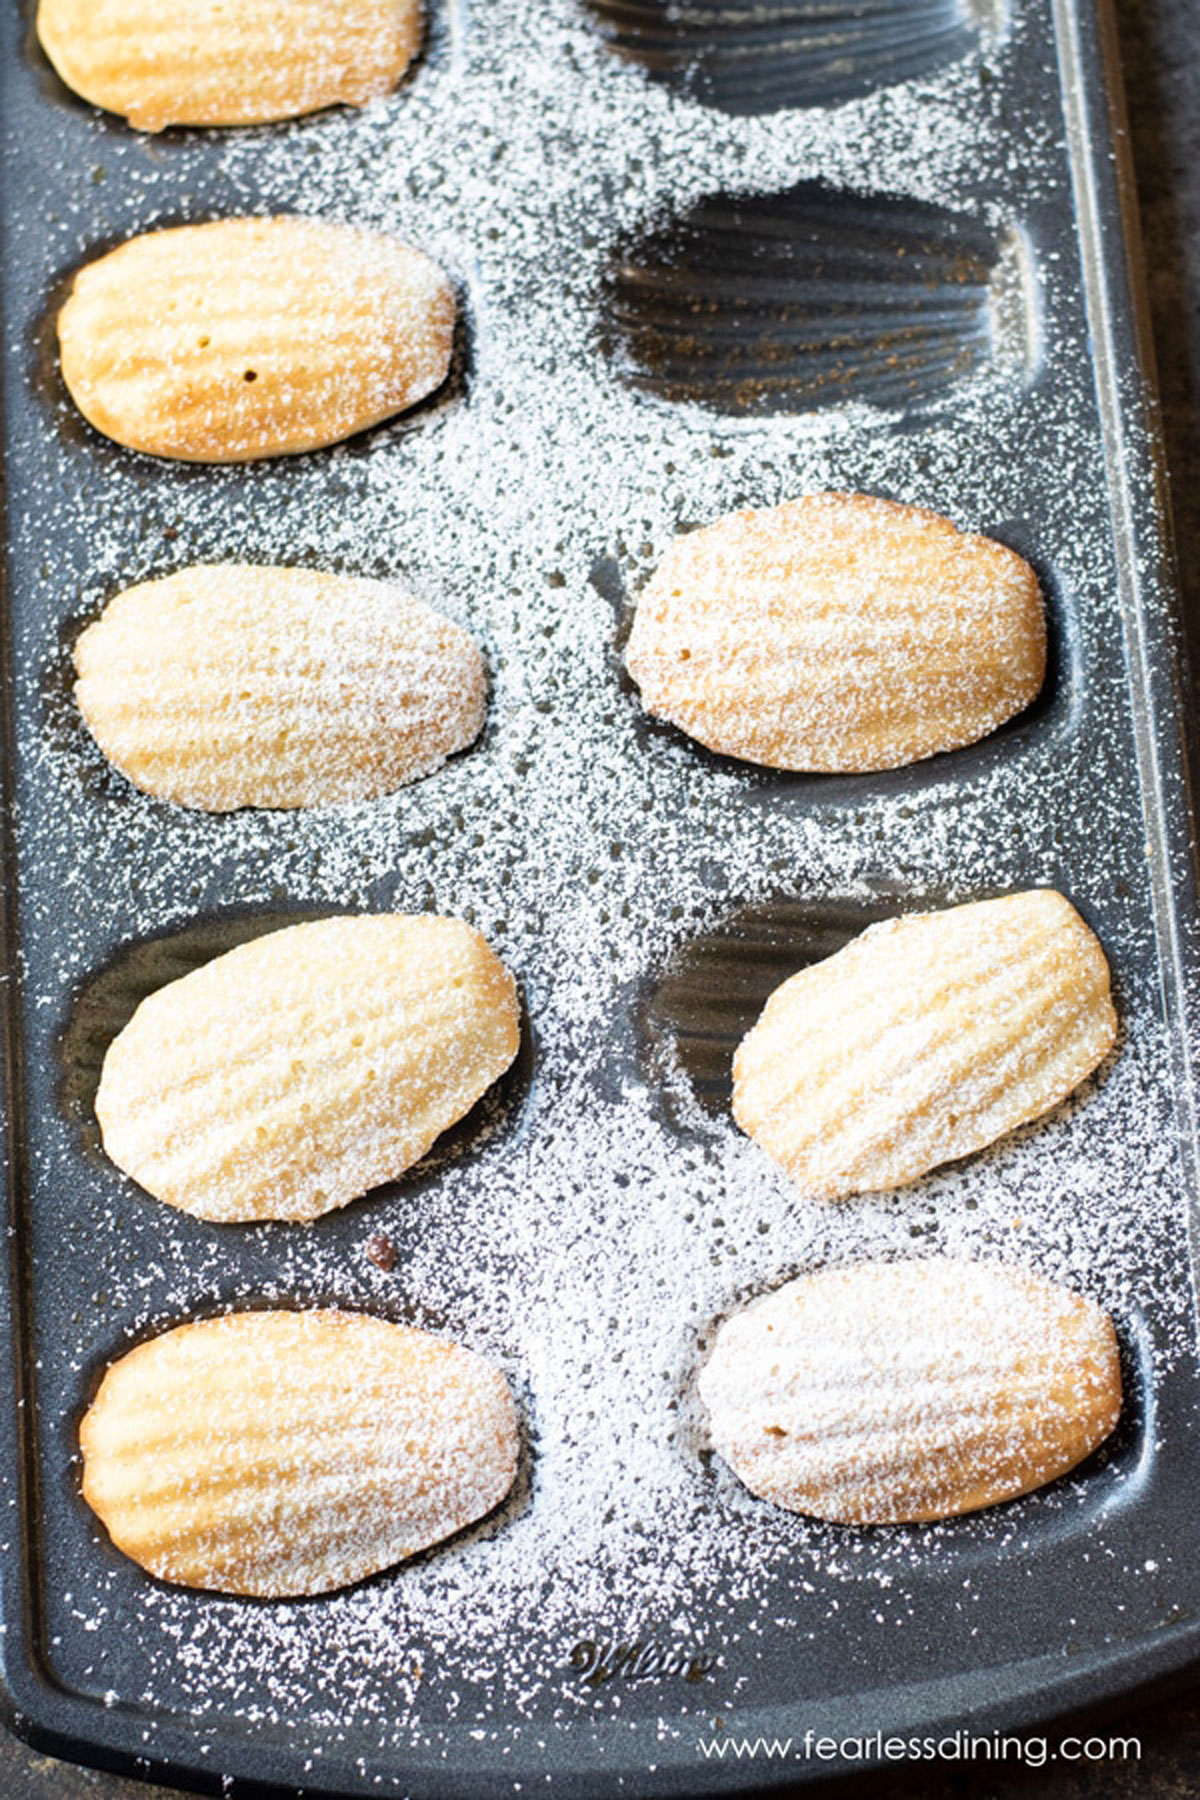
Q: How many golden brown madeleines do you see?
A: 8